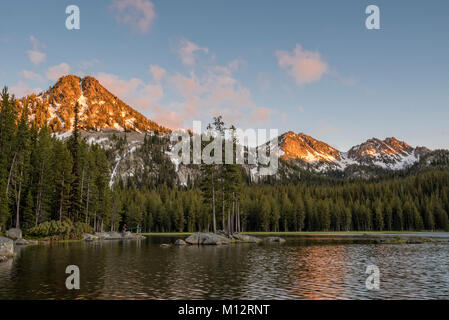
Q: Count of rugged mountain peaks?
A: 3